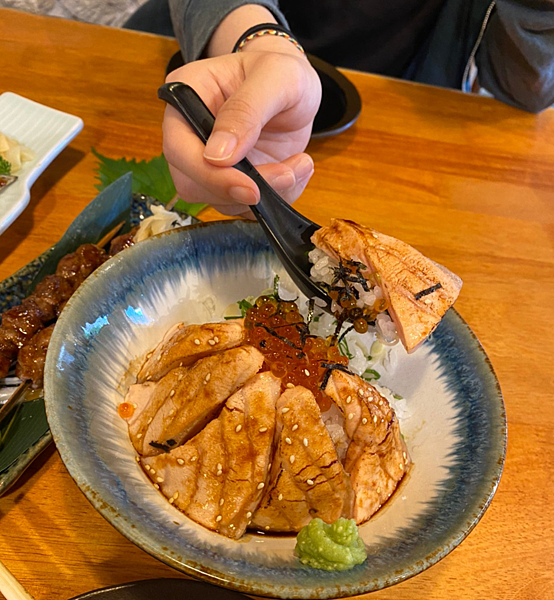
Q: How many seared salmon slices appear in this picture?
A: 6